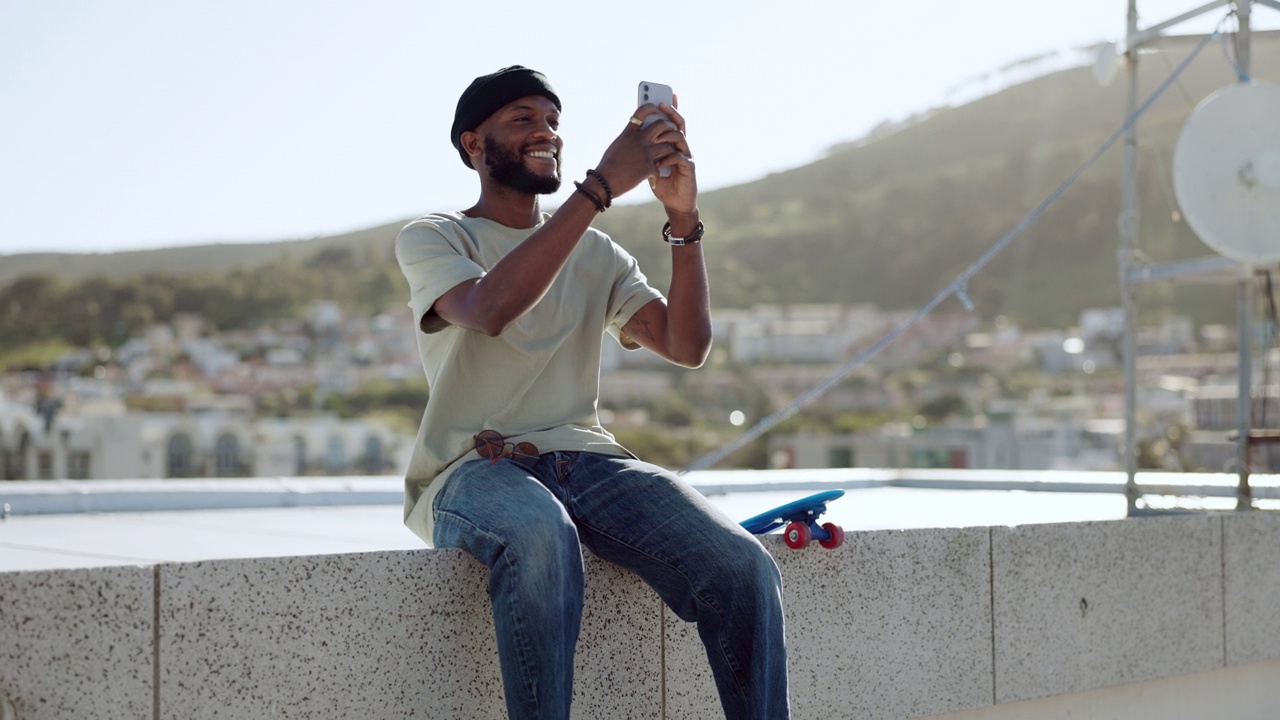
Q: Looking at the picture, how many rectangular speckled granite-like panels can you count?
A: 5